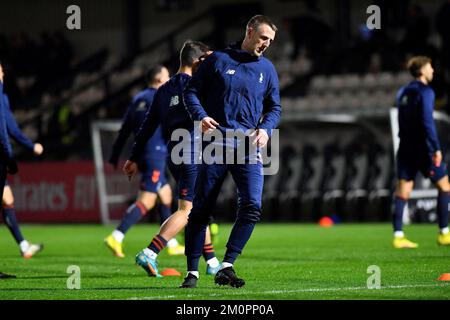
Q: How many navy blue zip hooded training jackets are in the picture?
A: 1